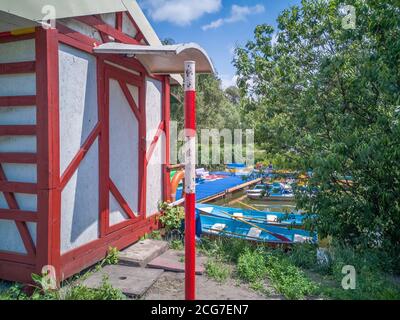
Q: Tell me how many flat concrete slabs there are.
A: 3